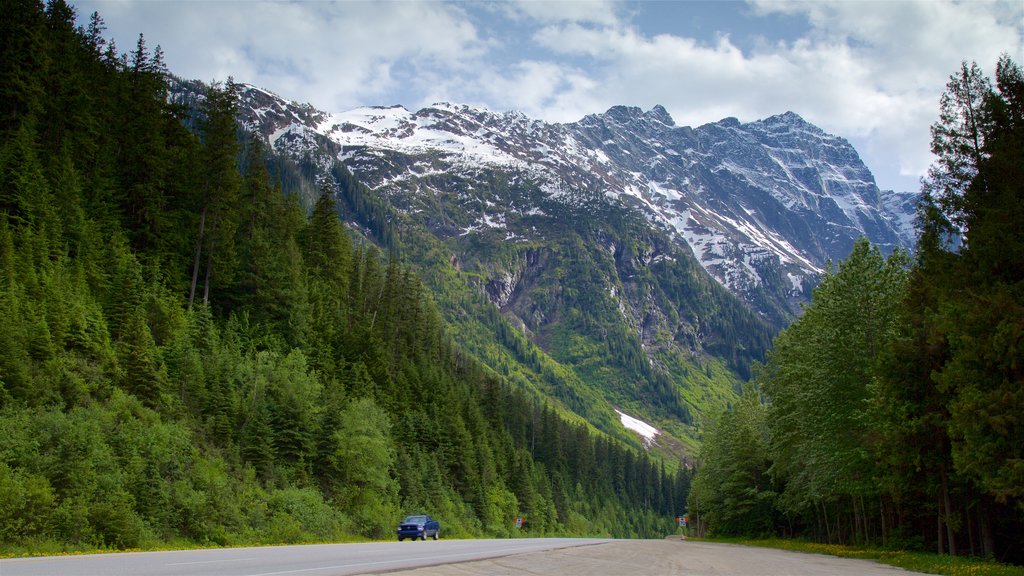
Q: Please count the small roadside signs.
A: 2